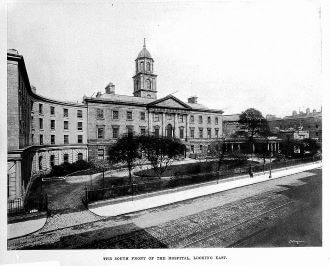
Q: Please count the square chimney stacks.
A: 2